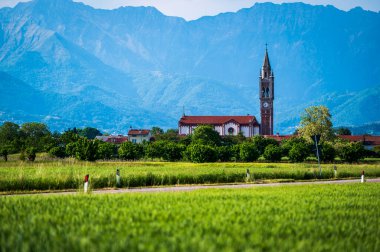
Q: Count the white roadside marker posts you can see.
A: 5